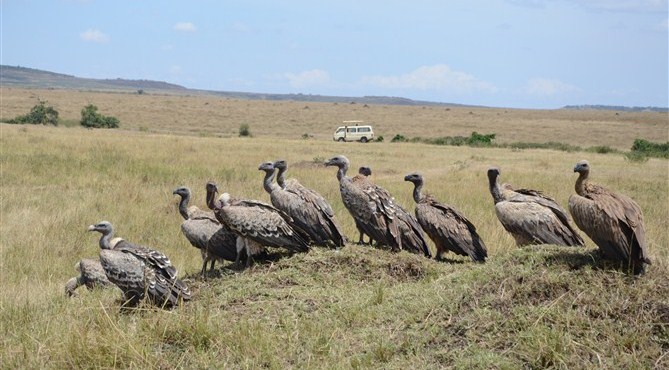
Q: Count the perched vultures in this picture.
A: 11